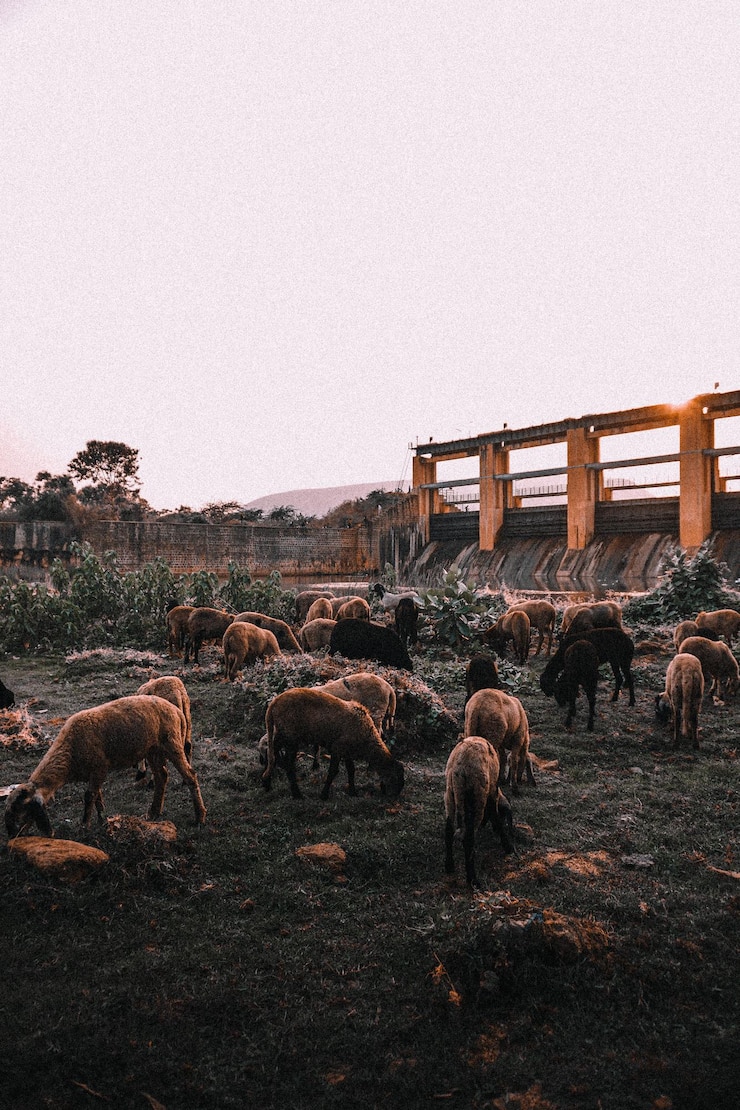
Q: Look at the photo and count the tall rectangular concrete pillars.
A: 4